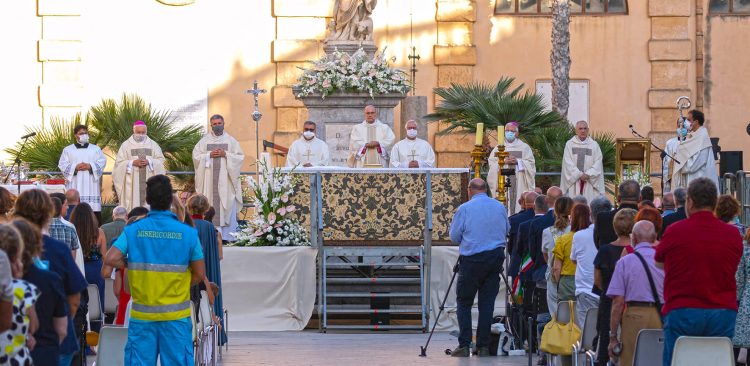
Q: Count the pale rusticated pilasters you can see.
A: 4